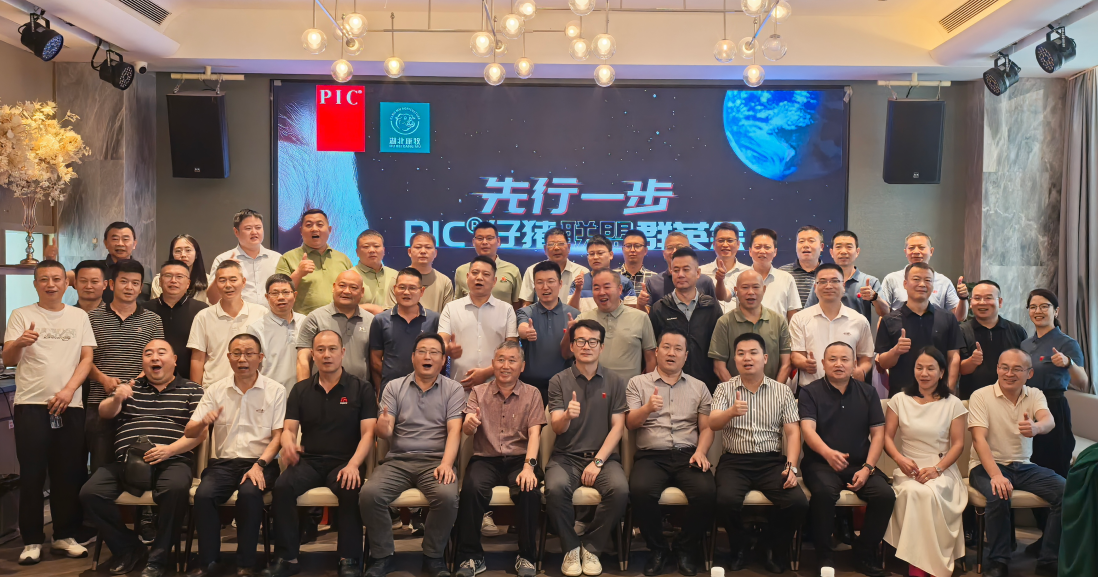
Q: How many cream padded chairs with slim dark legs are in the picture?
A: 11